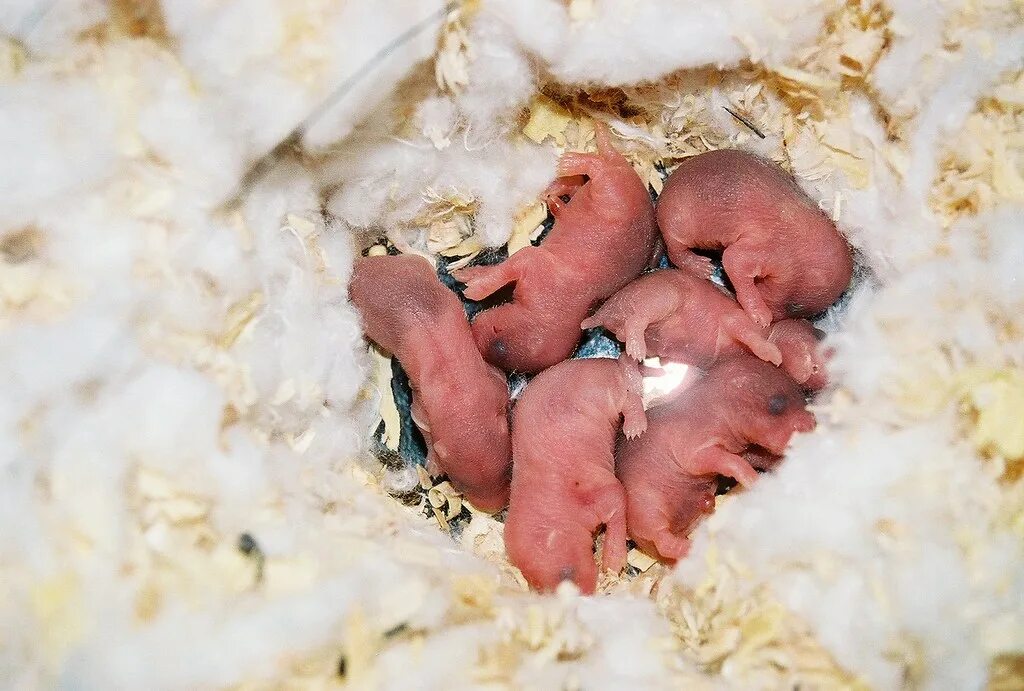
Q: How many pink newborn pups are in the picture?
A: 6